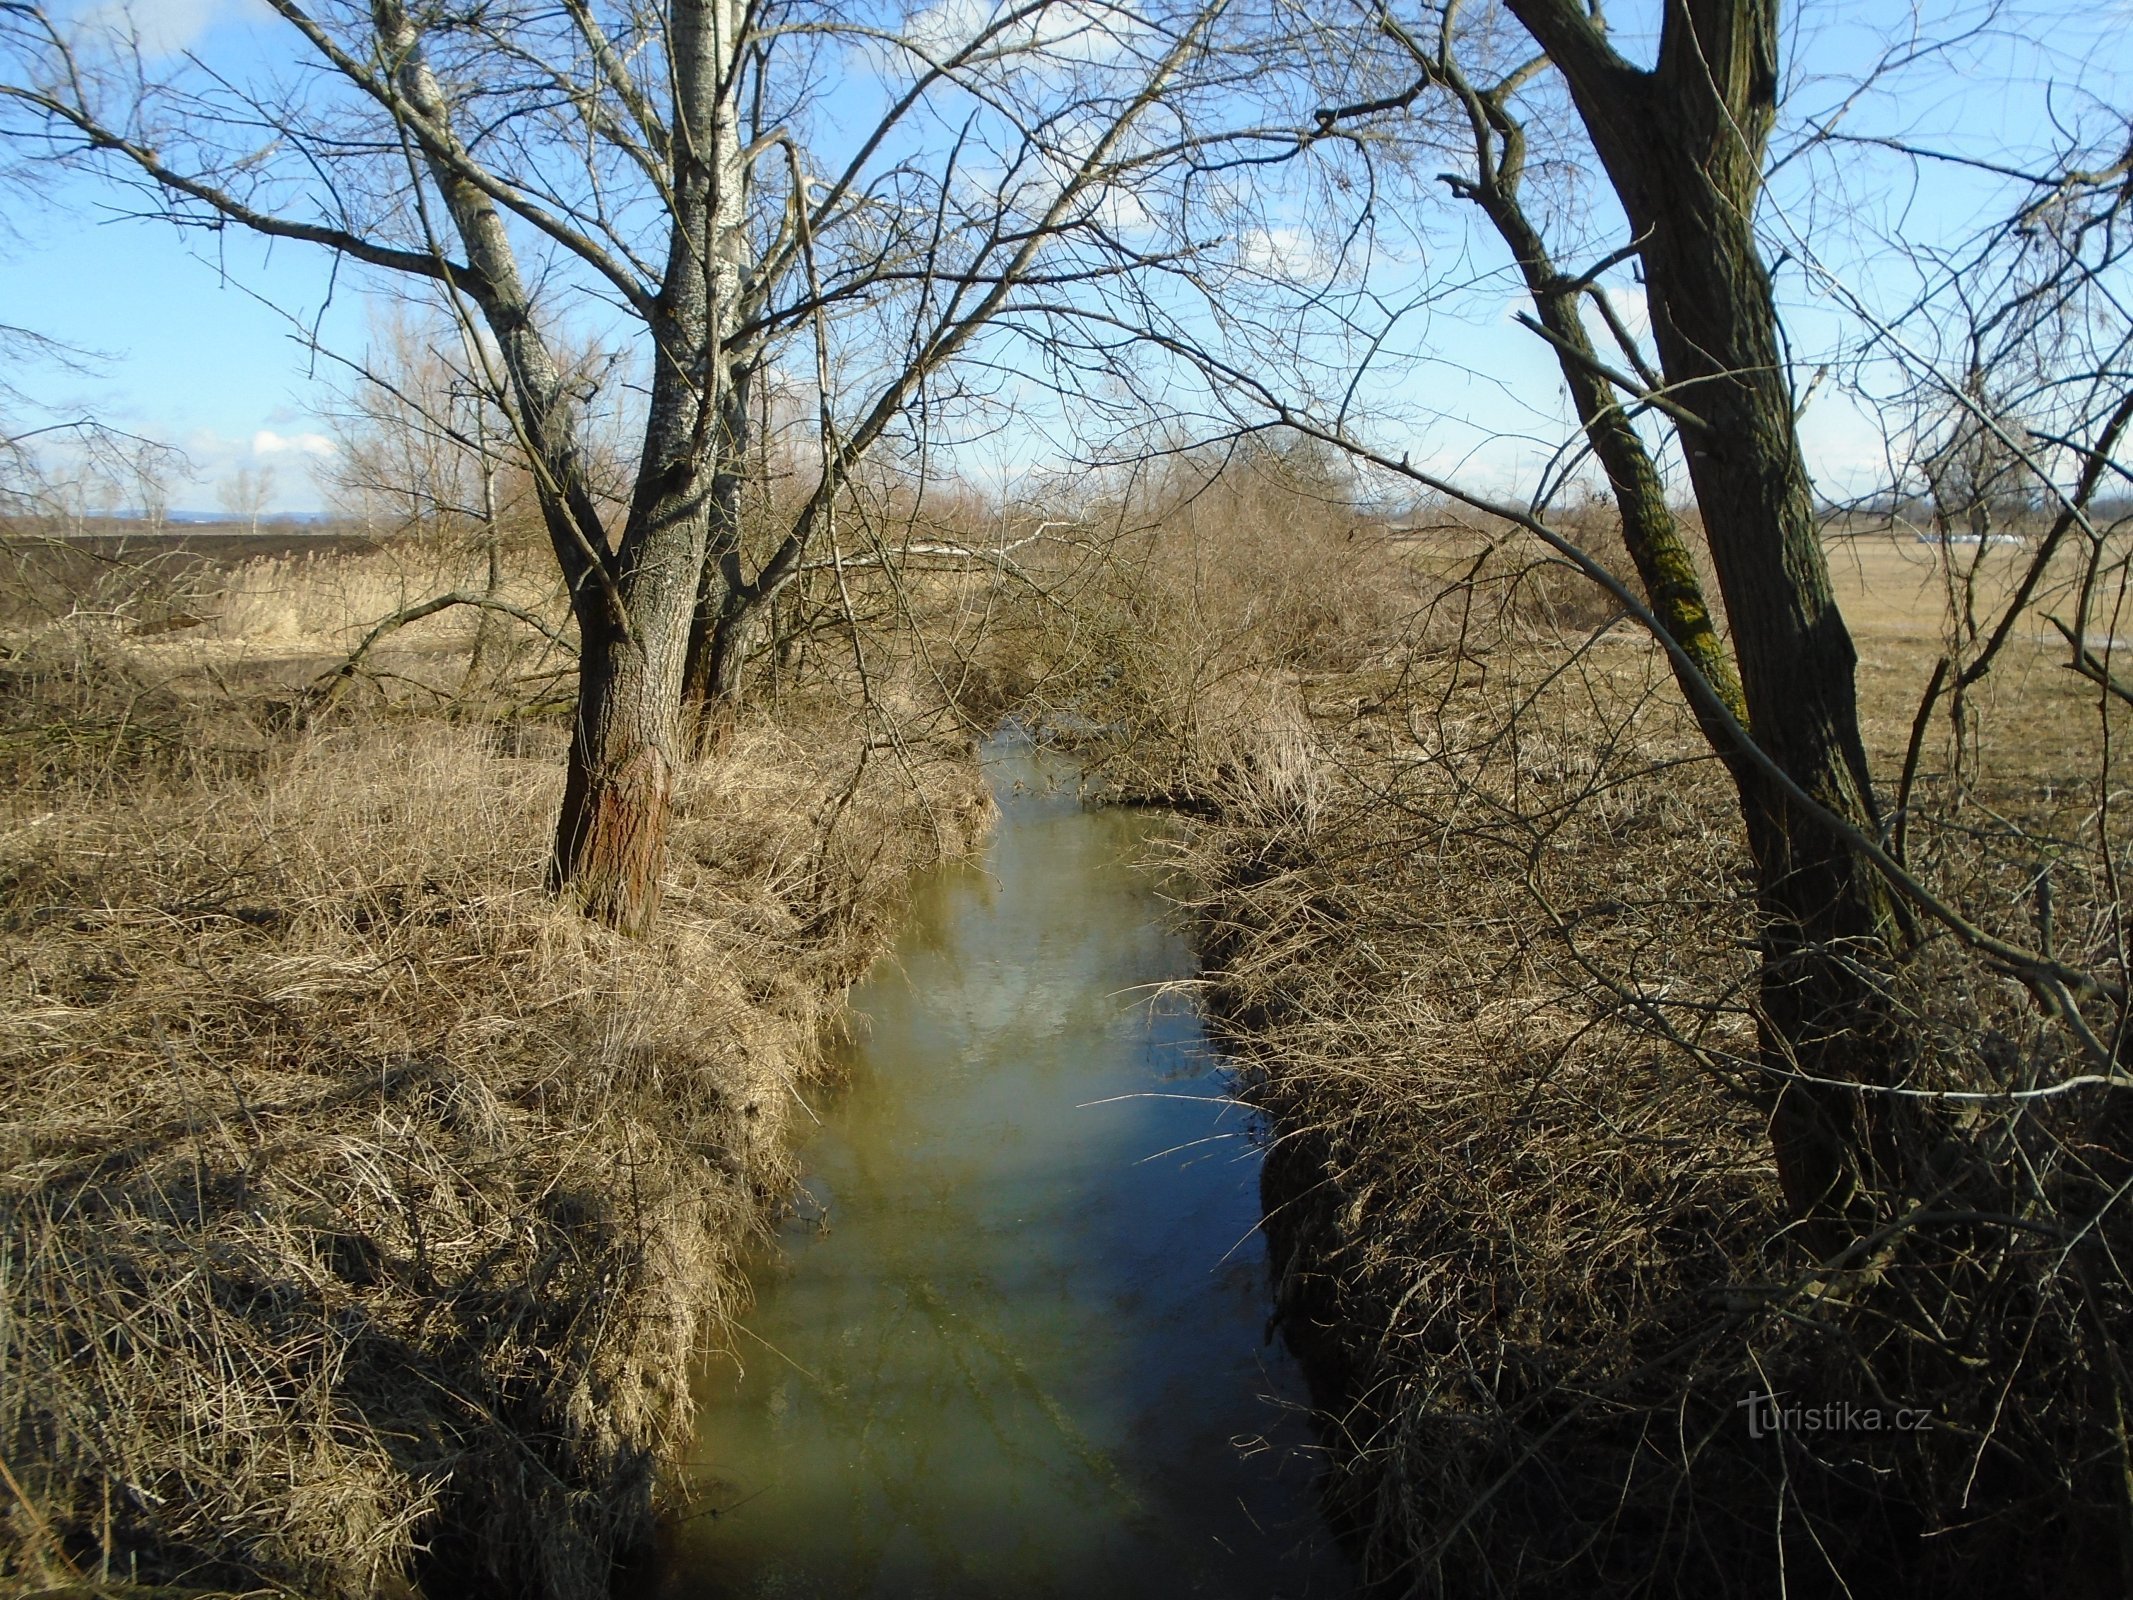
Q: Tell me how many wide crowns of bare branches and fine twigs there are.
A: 2